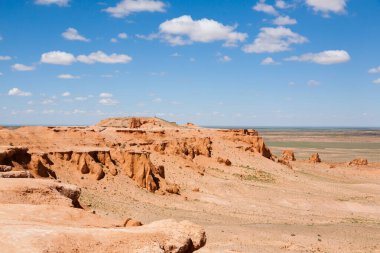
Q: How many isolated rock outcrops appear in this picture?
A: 3